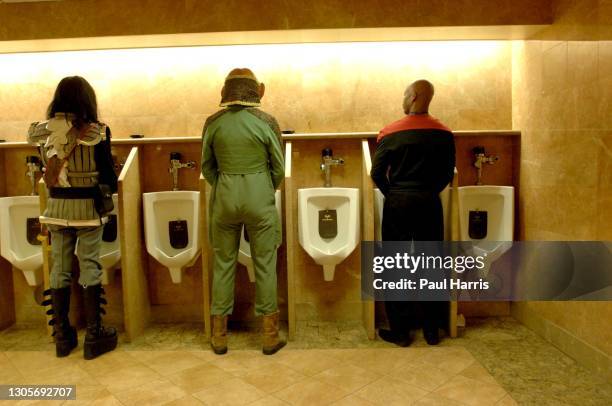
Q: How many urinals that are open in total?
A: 4